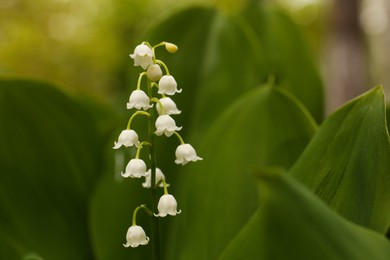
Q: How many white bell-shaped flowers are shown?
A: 11